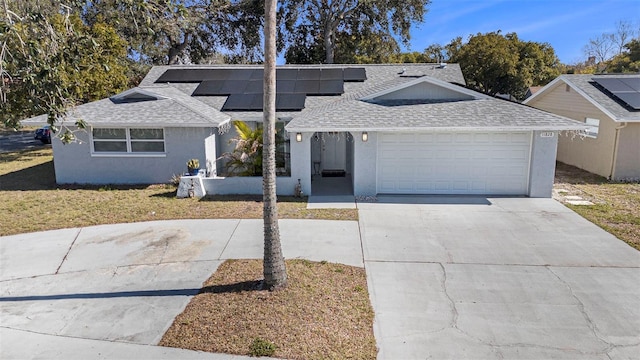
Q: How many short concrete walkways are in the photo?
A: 1